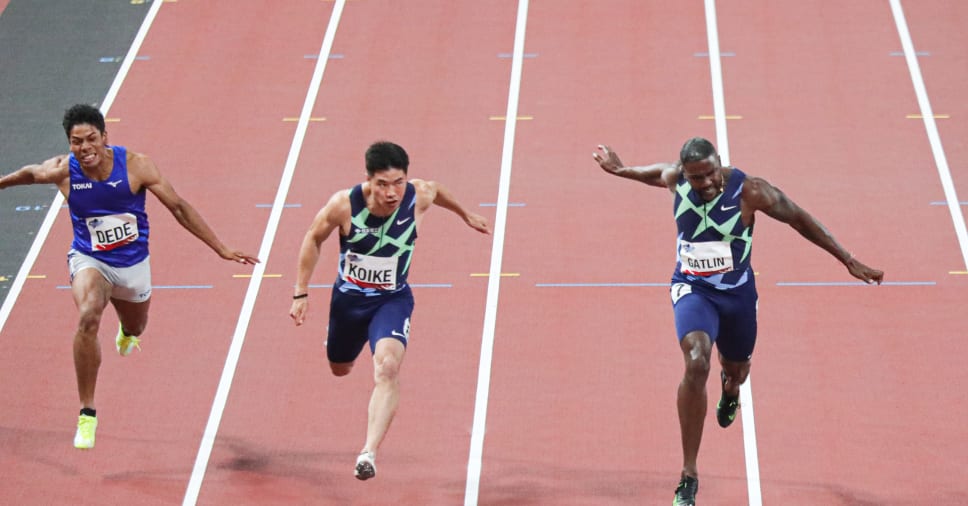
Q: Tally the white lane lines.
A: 5